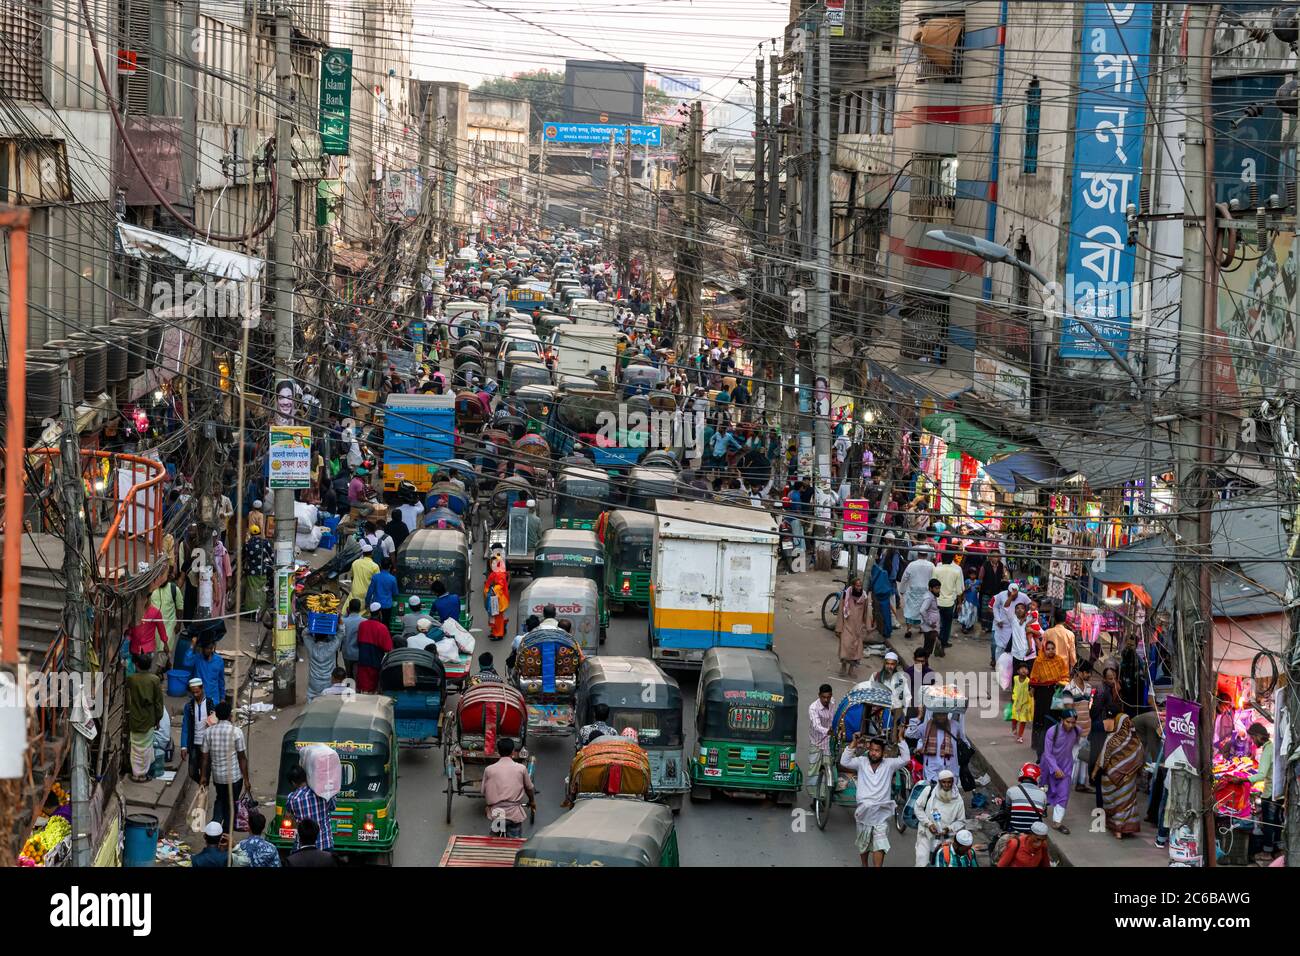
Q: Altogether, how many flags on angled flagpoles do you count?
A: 0